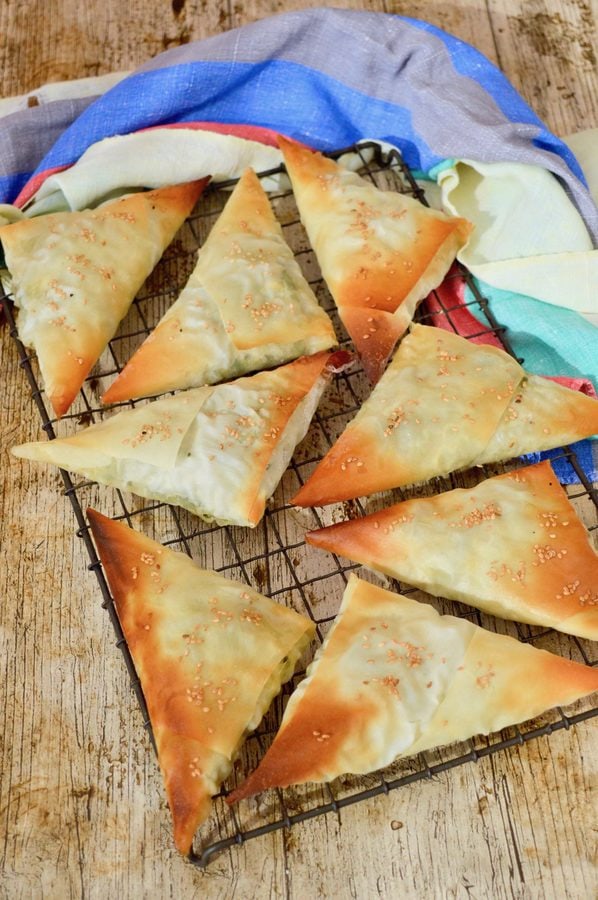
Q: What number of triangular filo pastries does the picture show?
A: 8